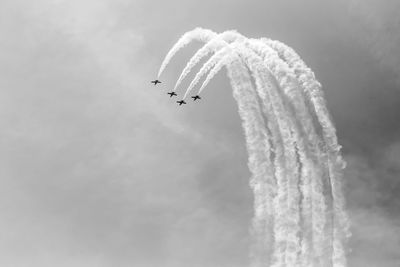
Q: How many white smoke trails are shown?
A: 4